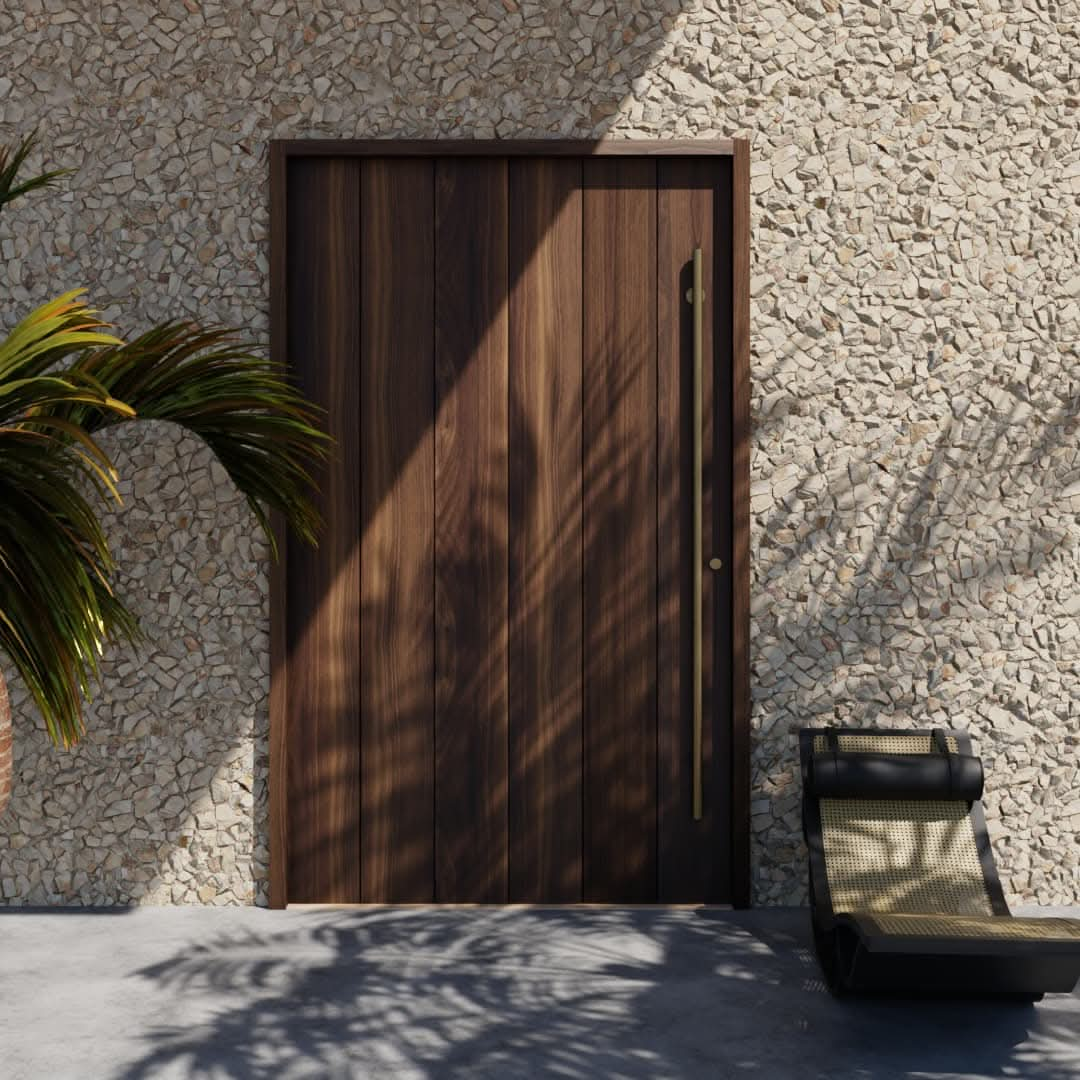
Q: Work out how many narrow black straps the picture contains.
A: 2